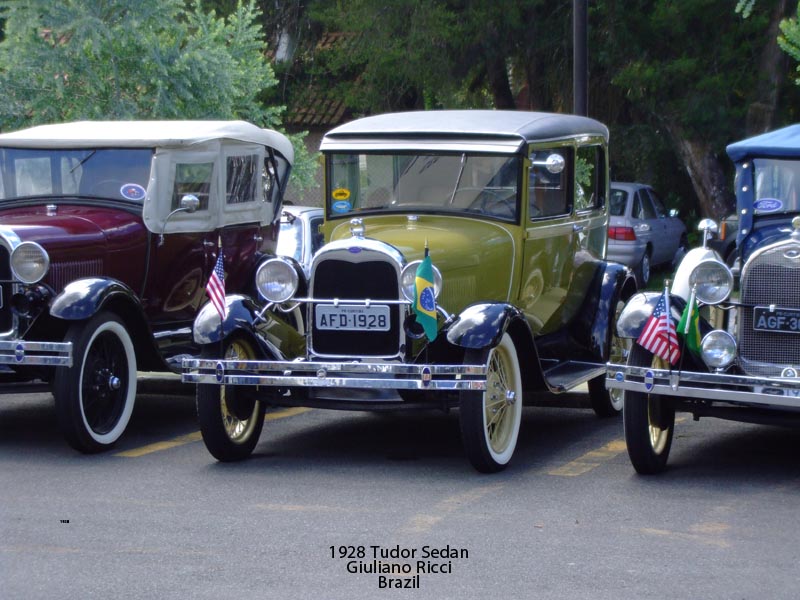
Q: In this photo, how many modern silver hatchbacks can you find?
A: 1